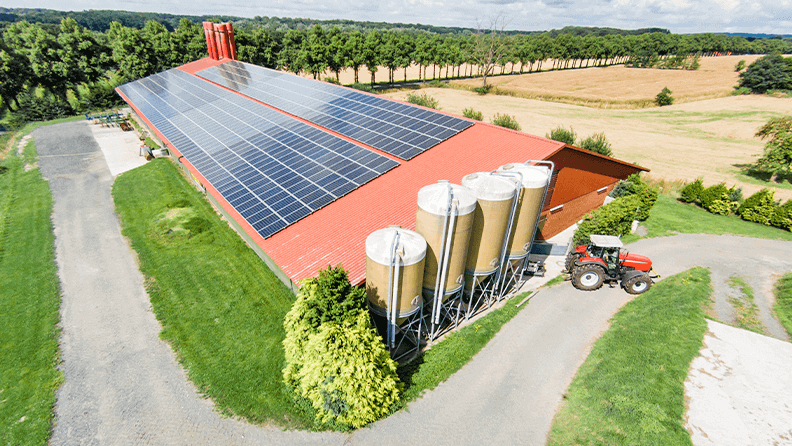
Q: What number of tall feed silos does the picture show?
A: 4